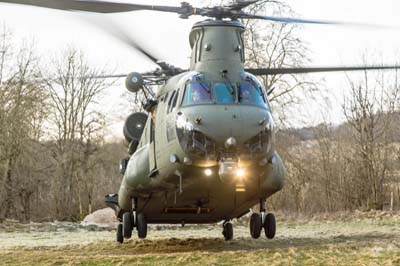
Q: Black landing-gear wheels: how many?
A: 6